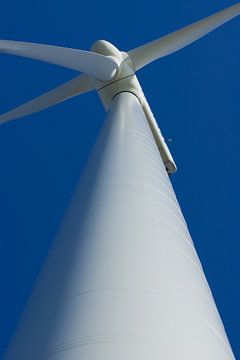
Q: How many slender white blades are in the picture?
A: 3